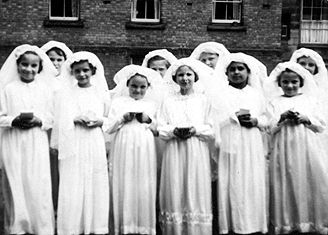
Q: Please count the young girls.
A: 10